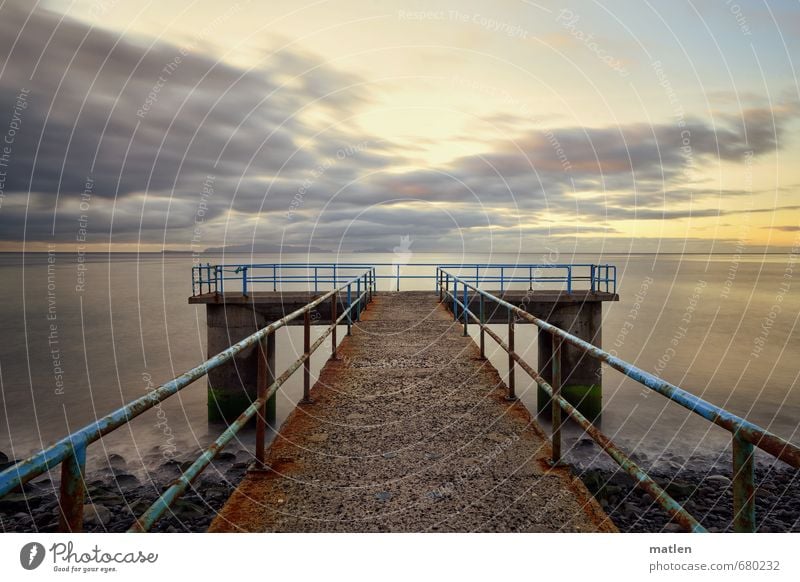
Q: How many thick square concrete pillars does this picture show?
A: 2